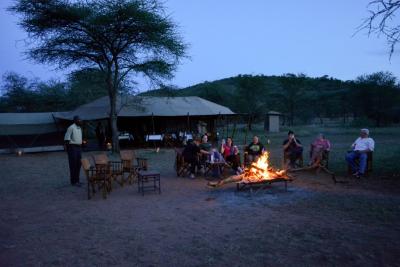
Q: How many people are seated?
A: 7